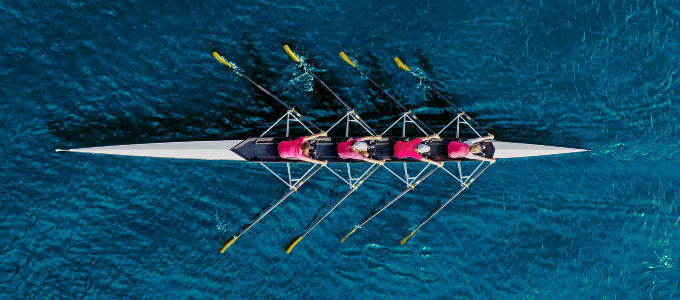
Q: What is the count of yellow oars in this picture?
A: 8